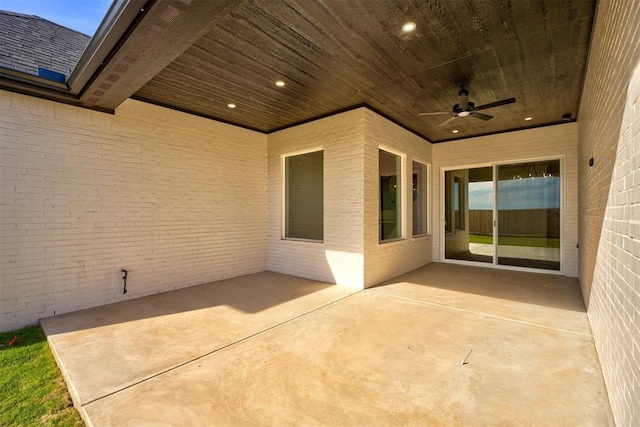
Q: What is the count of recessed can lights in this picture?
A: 5